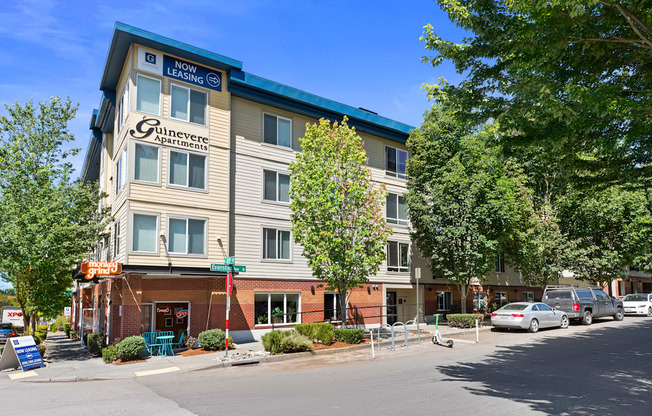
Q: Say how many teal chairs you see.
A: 3